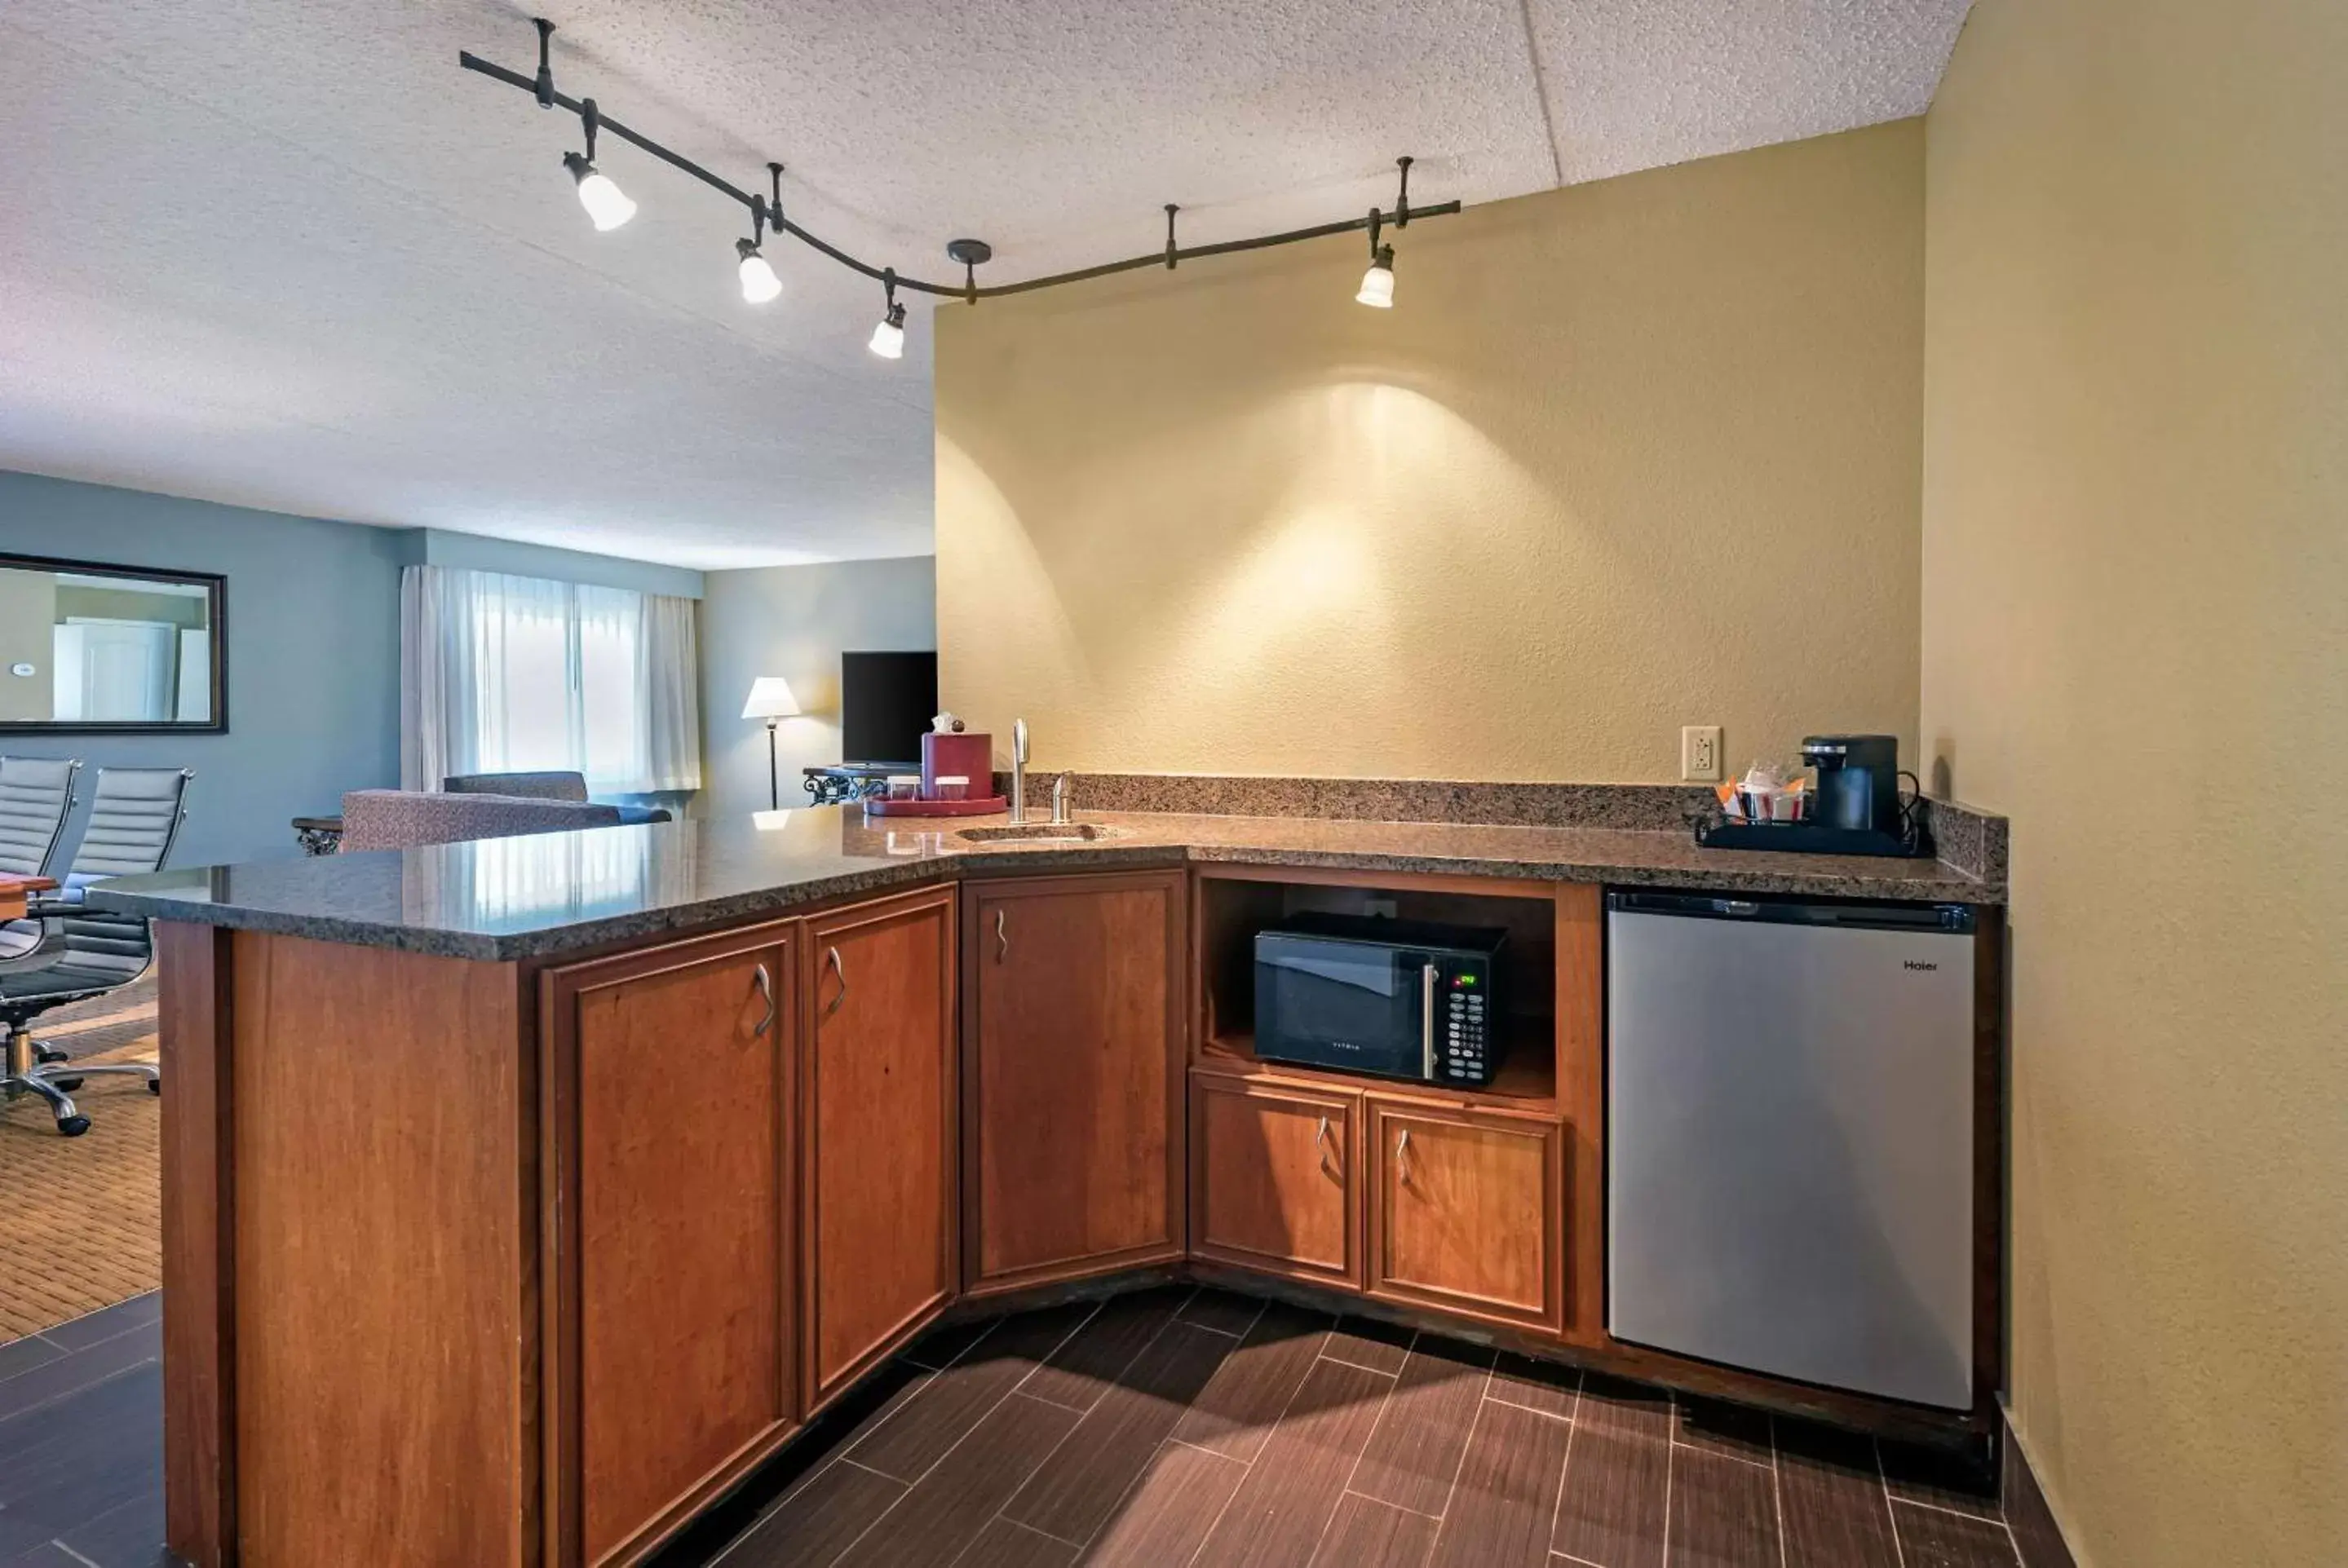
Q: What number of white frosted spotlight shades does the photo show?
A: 4